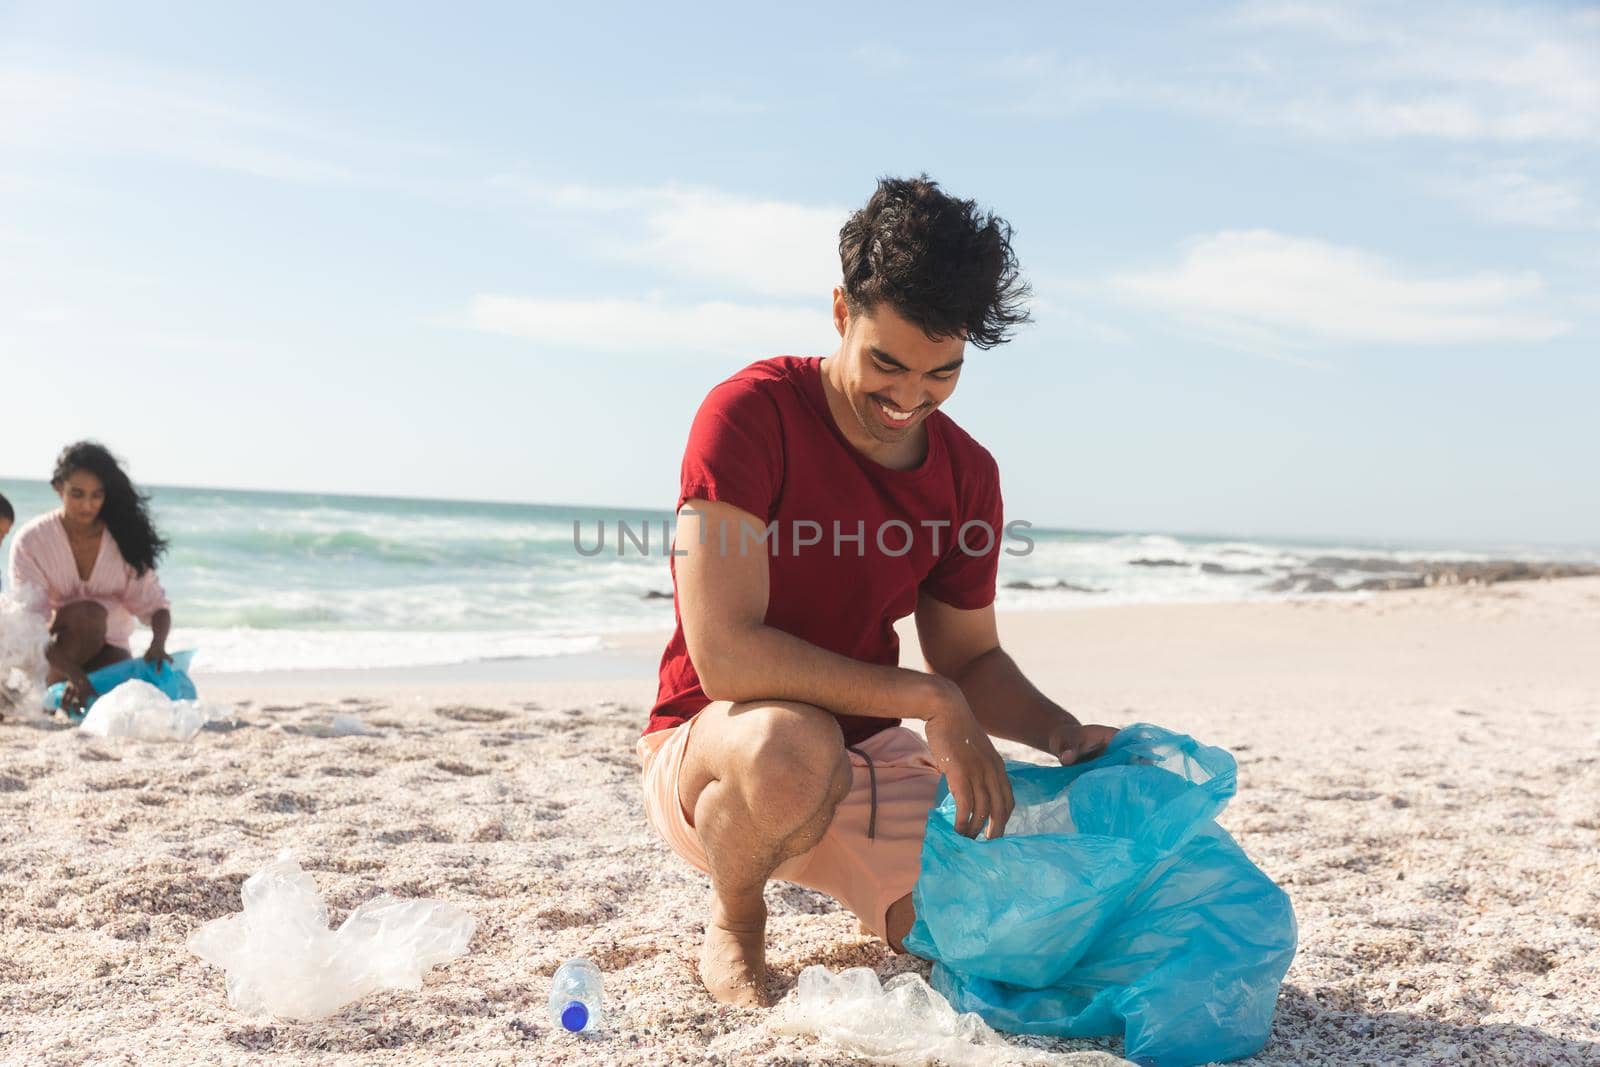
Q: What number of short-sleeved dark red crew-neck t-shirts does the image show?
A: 1